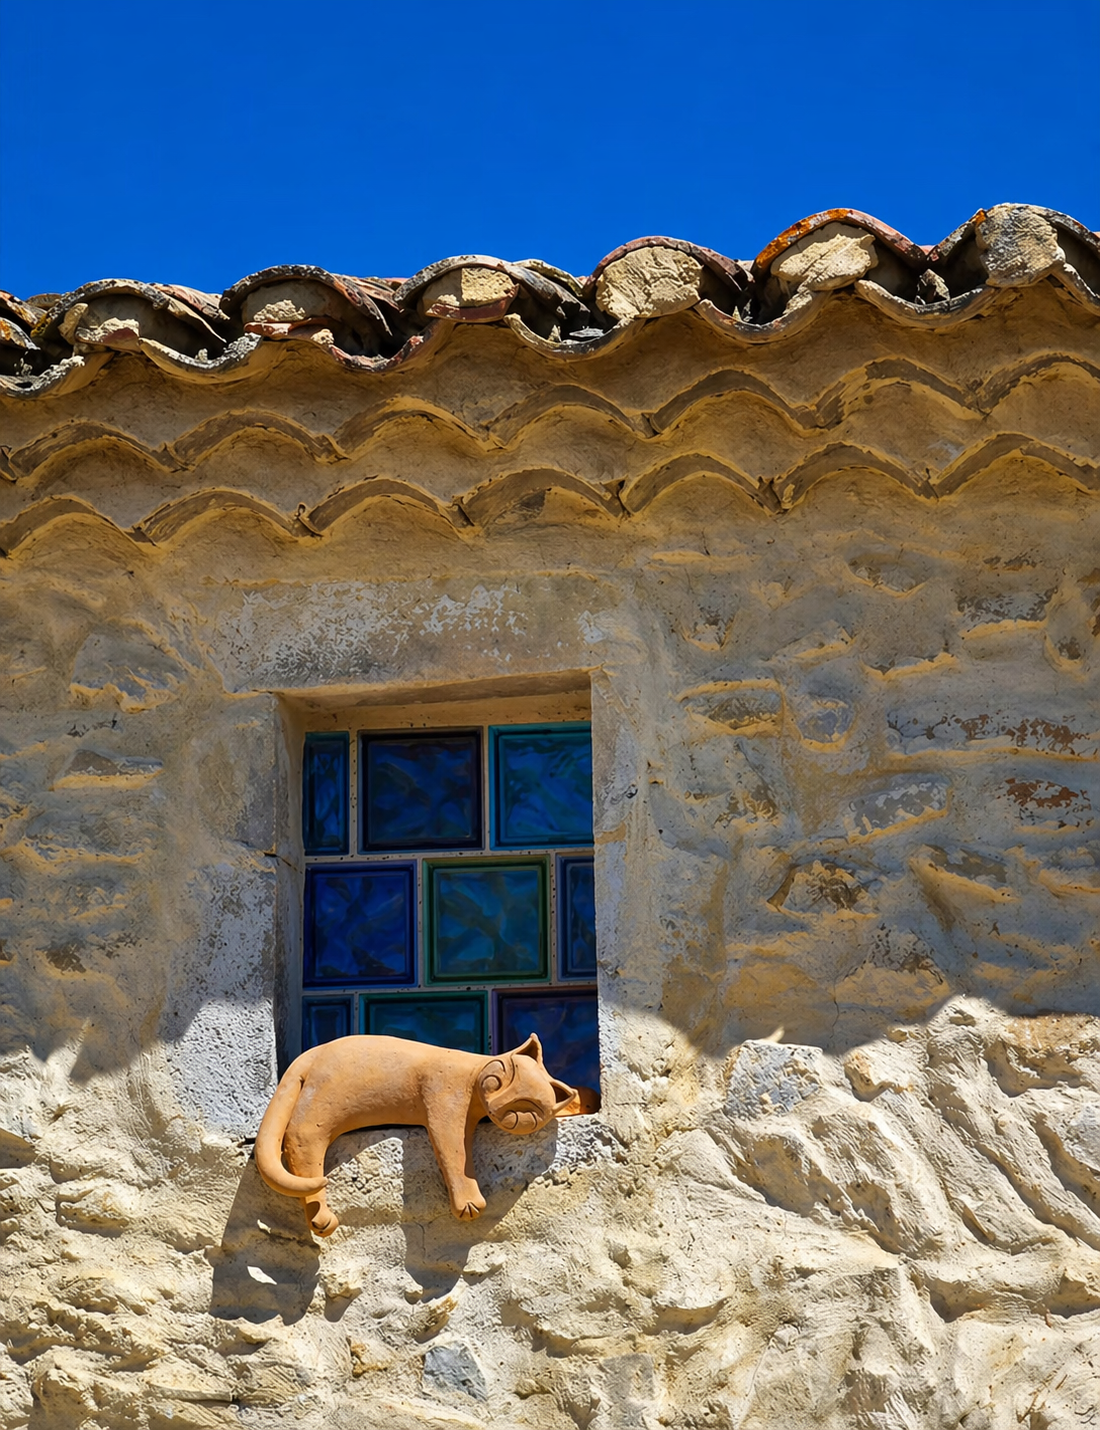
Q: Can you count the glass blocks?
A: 9